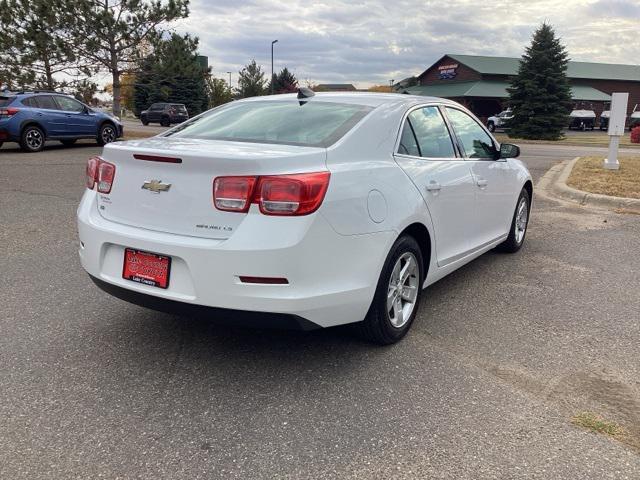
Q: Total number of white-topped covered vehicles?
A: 3